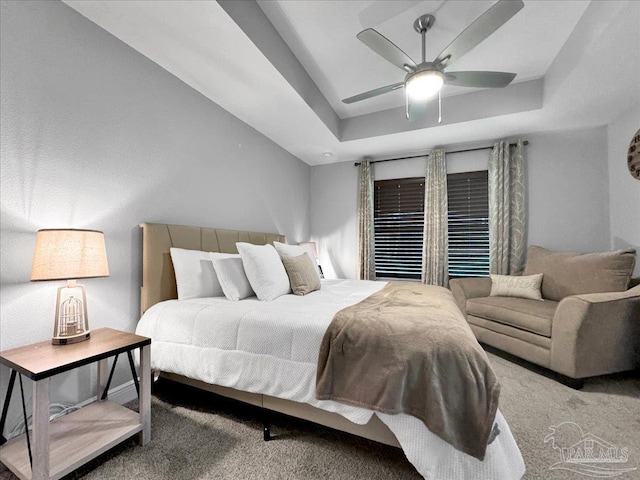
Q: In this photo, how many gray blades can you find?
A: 5